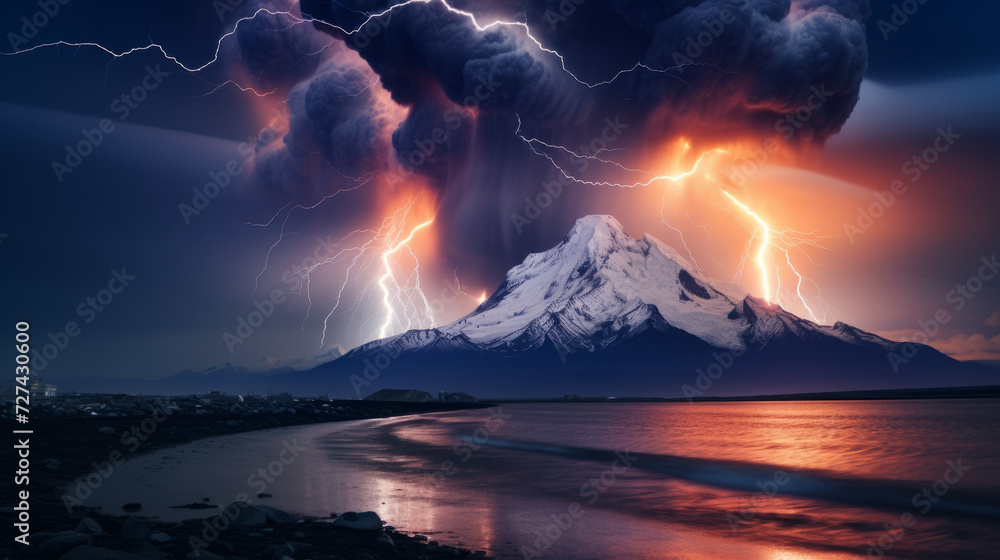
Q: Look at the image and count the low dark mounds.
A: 2